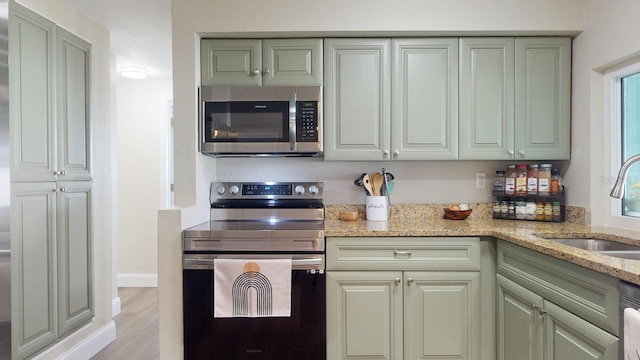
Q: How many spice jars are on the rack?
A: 14